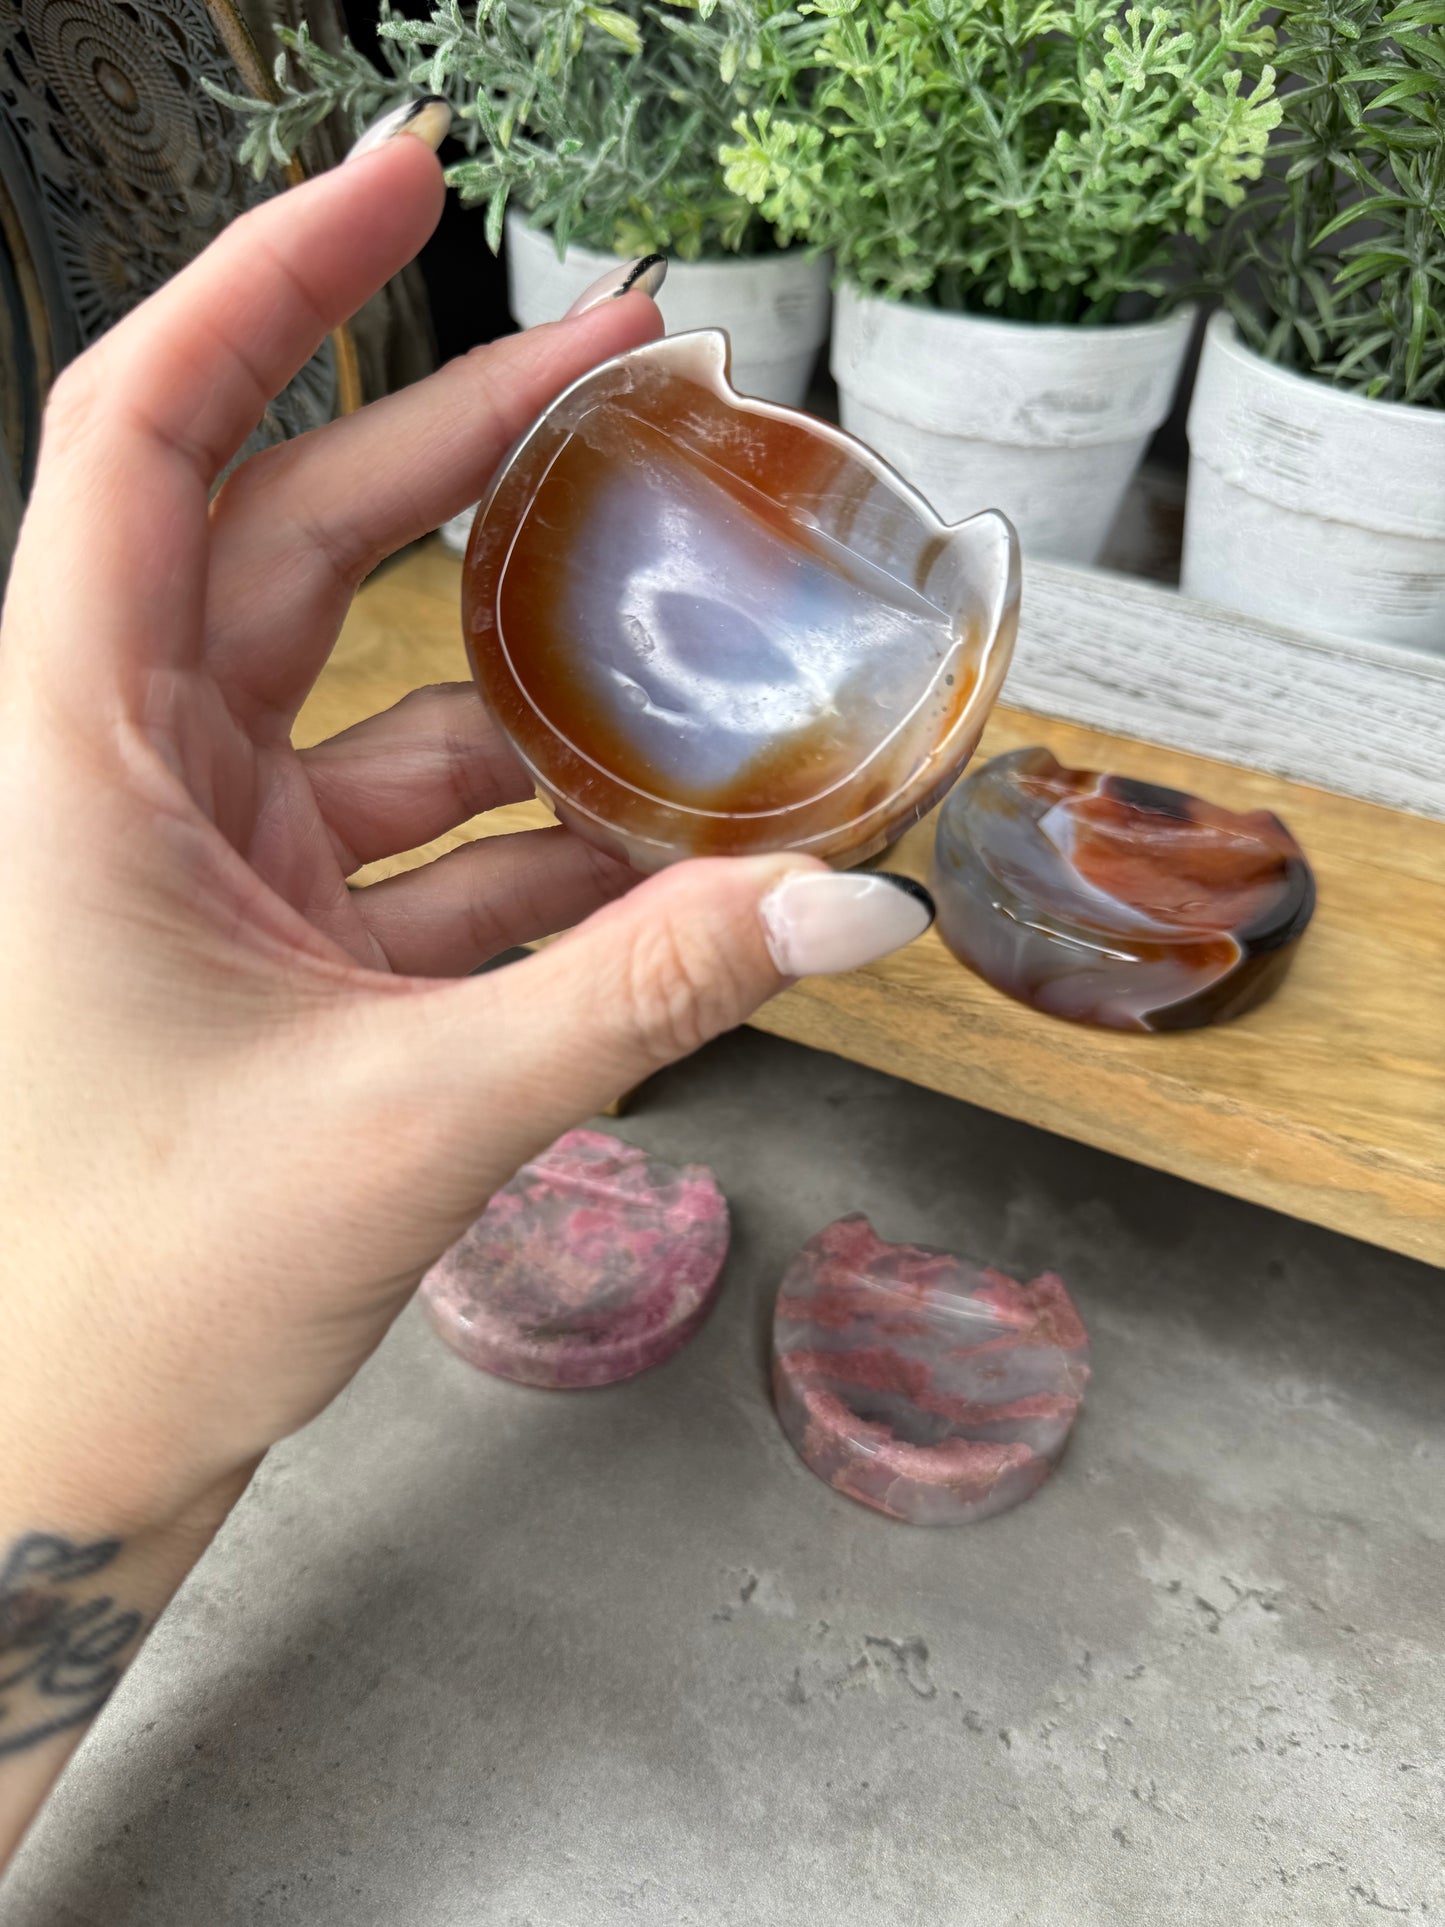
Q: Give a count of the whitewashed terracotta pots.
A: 3